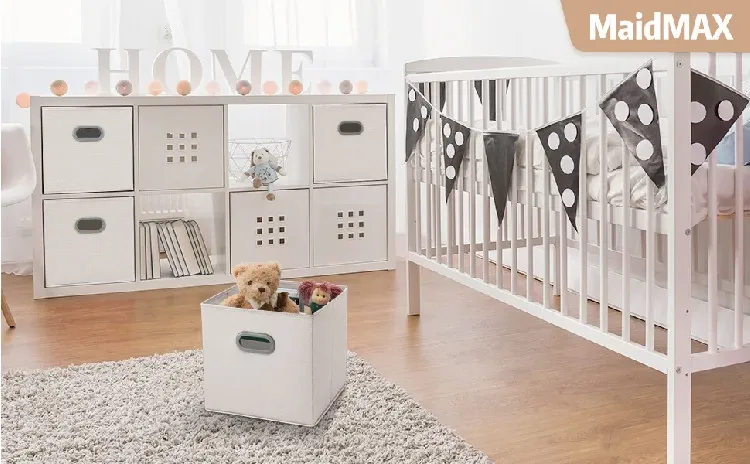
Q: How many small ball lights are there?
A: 13